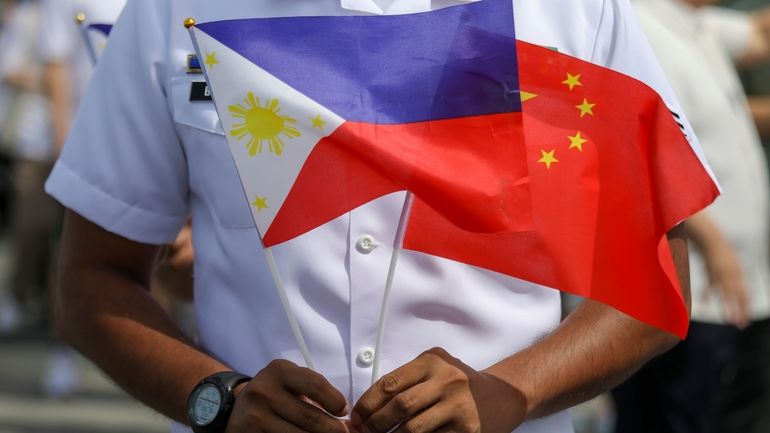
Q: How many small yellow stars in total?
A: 7